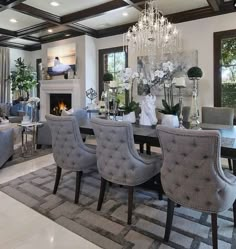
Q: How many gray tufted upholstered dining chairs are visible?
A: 3